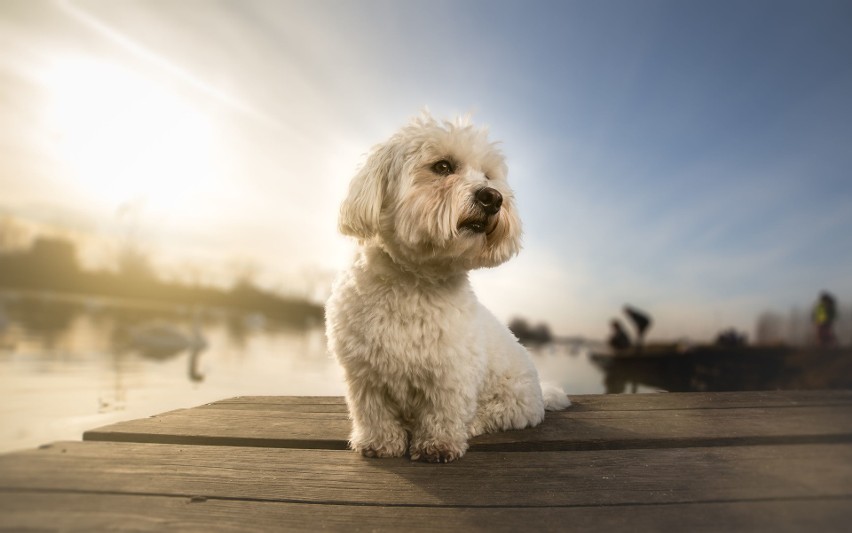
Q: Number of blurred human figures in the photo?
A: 3